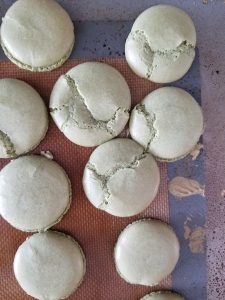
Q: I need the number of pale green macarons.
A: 10